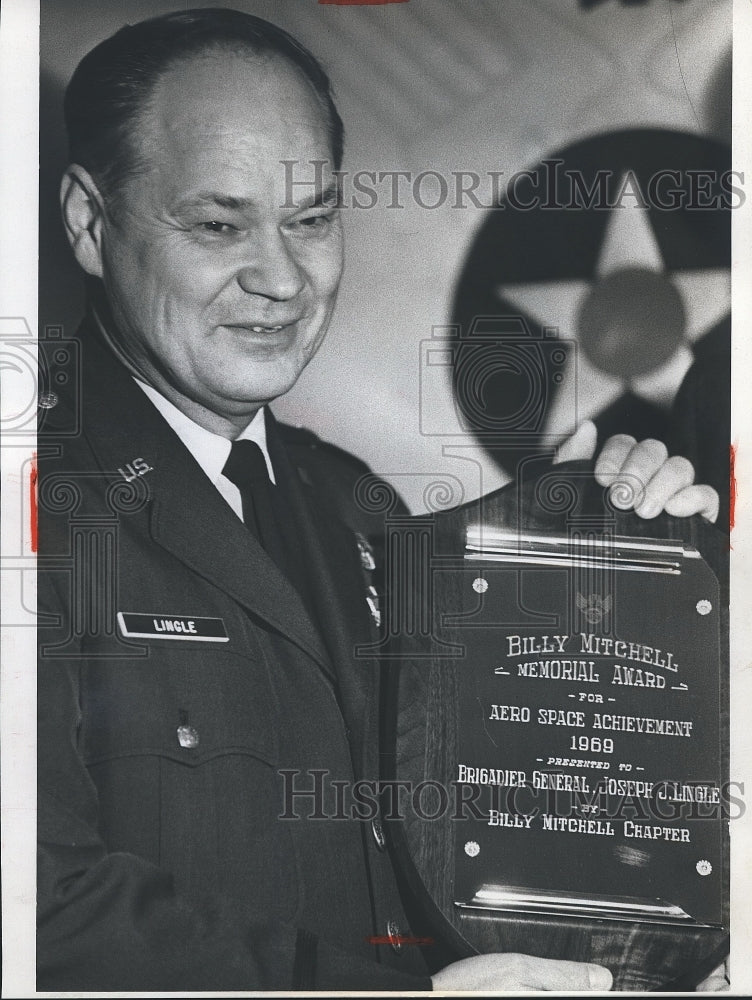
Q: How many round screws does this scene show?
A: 4